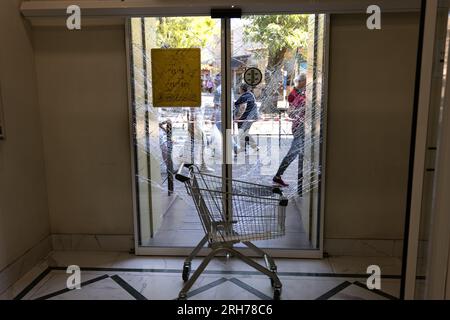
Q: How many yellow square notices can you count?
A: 1